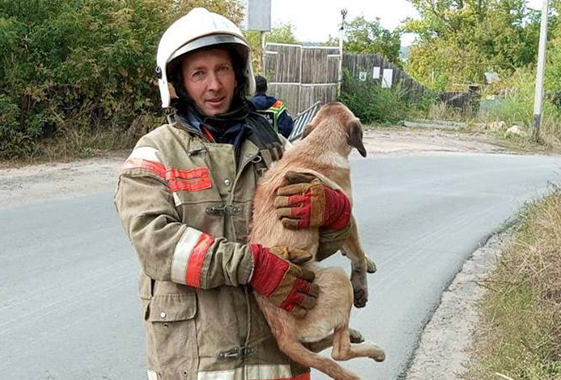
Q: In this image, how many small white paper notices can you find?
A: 3